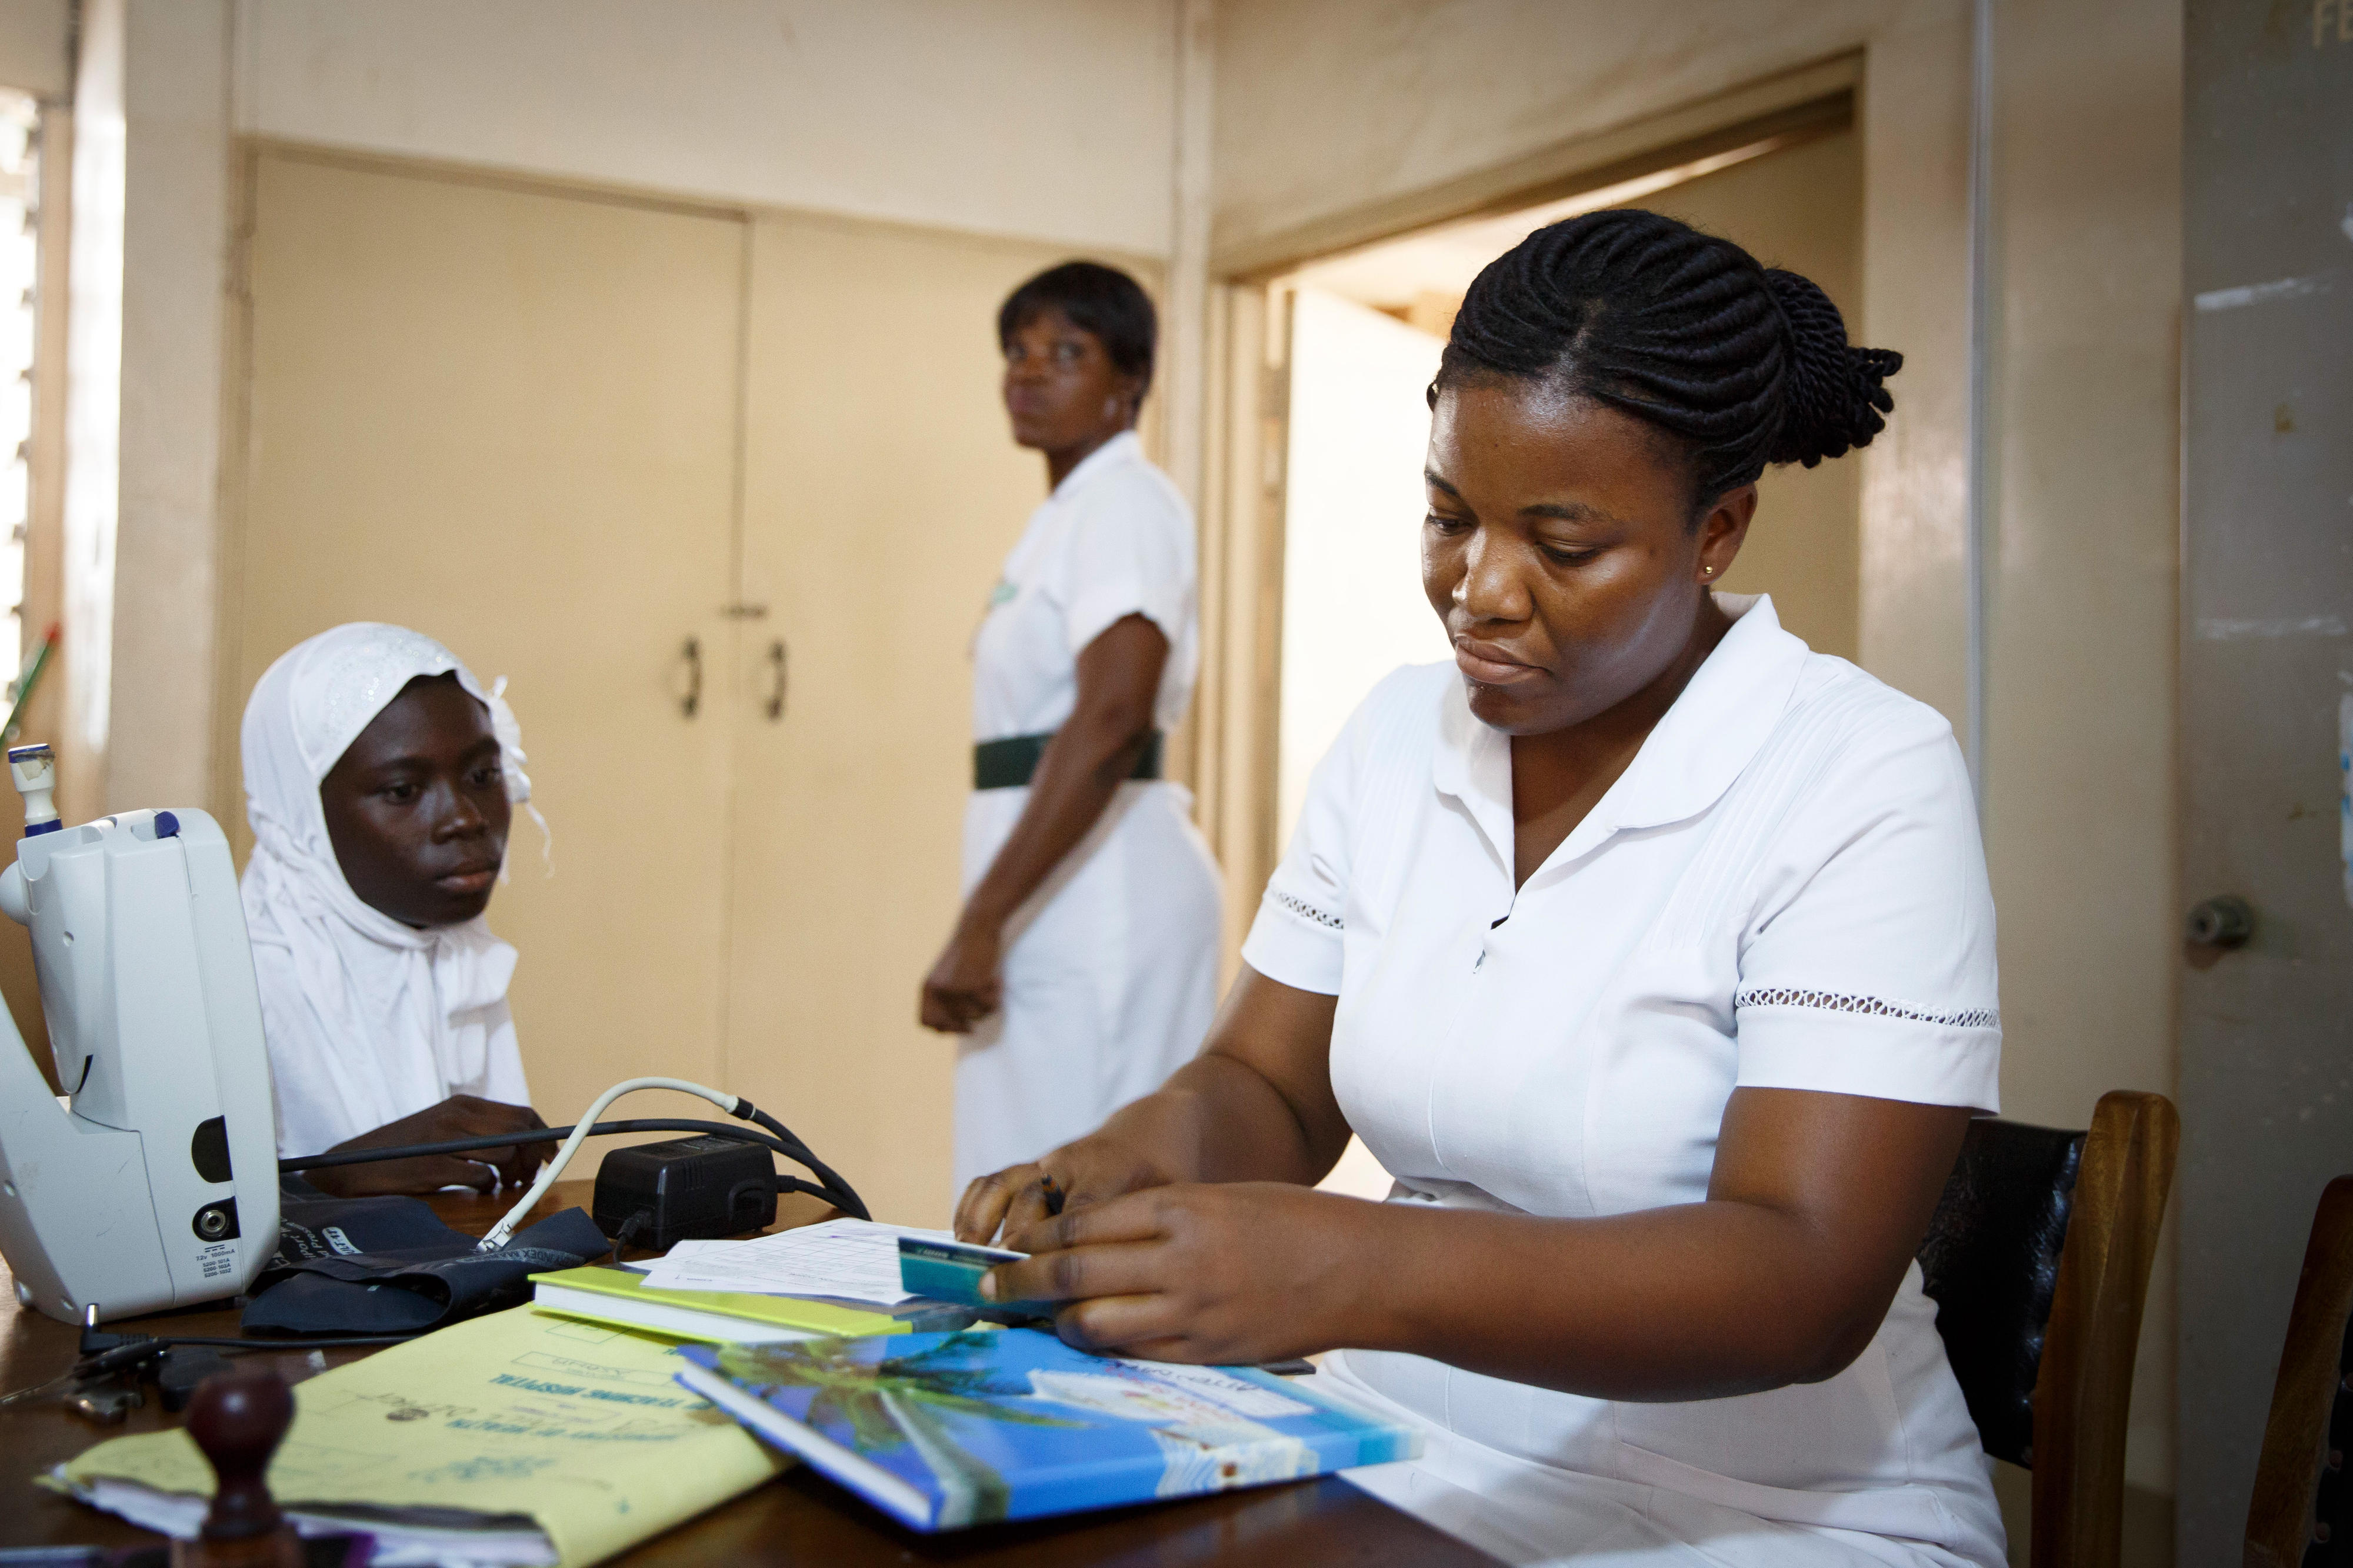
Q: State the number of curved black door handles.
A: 2